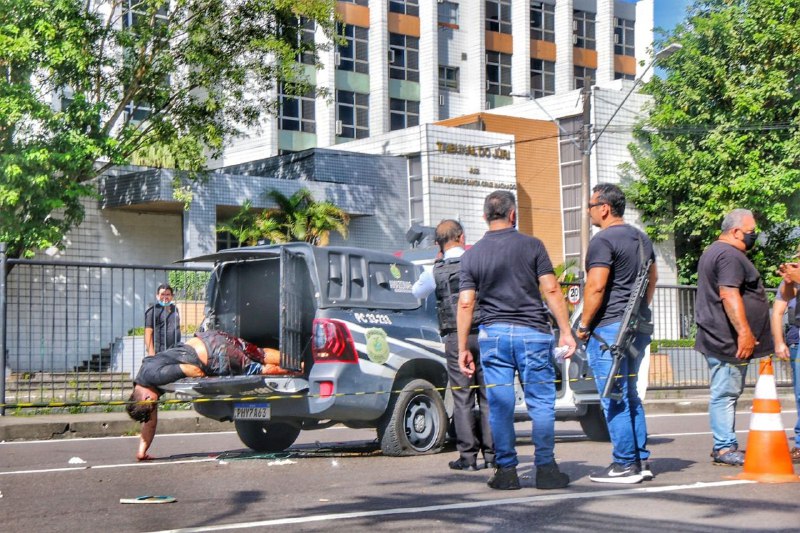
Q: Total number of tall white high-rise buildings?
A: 1